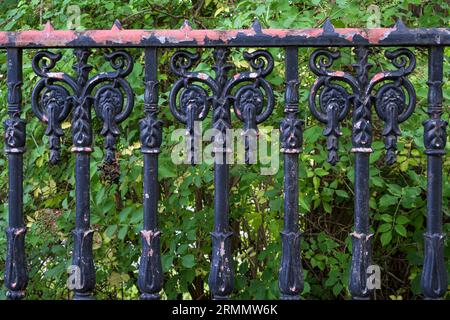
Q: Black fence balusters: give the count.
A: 7